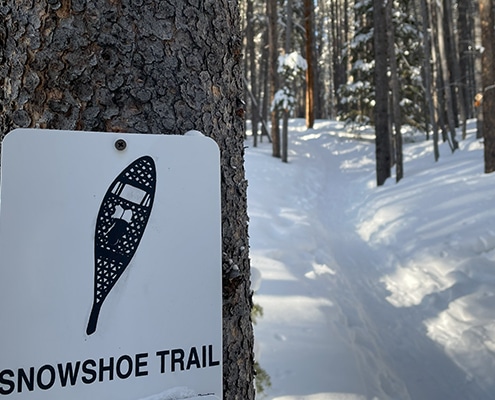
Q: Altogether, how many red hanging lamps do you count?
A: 0